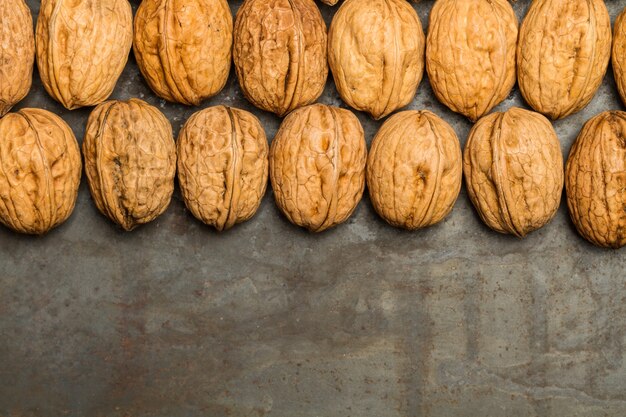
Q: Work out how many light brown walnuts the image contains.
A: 15